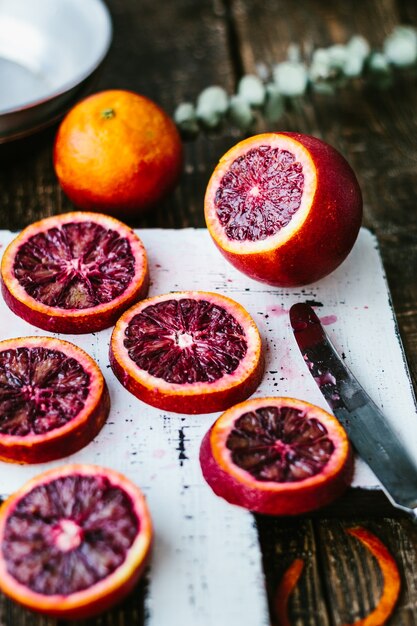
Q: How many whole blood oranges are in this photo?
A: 1